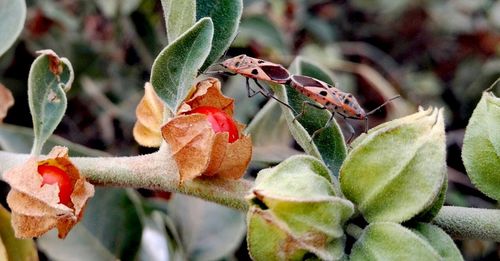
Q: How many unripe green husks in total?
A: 4